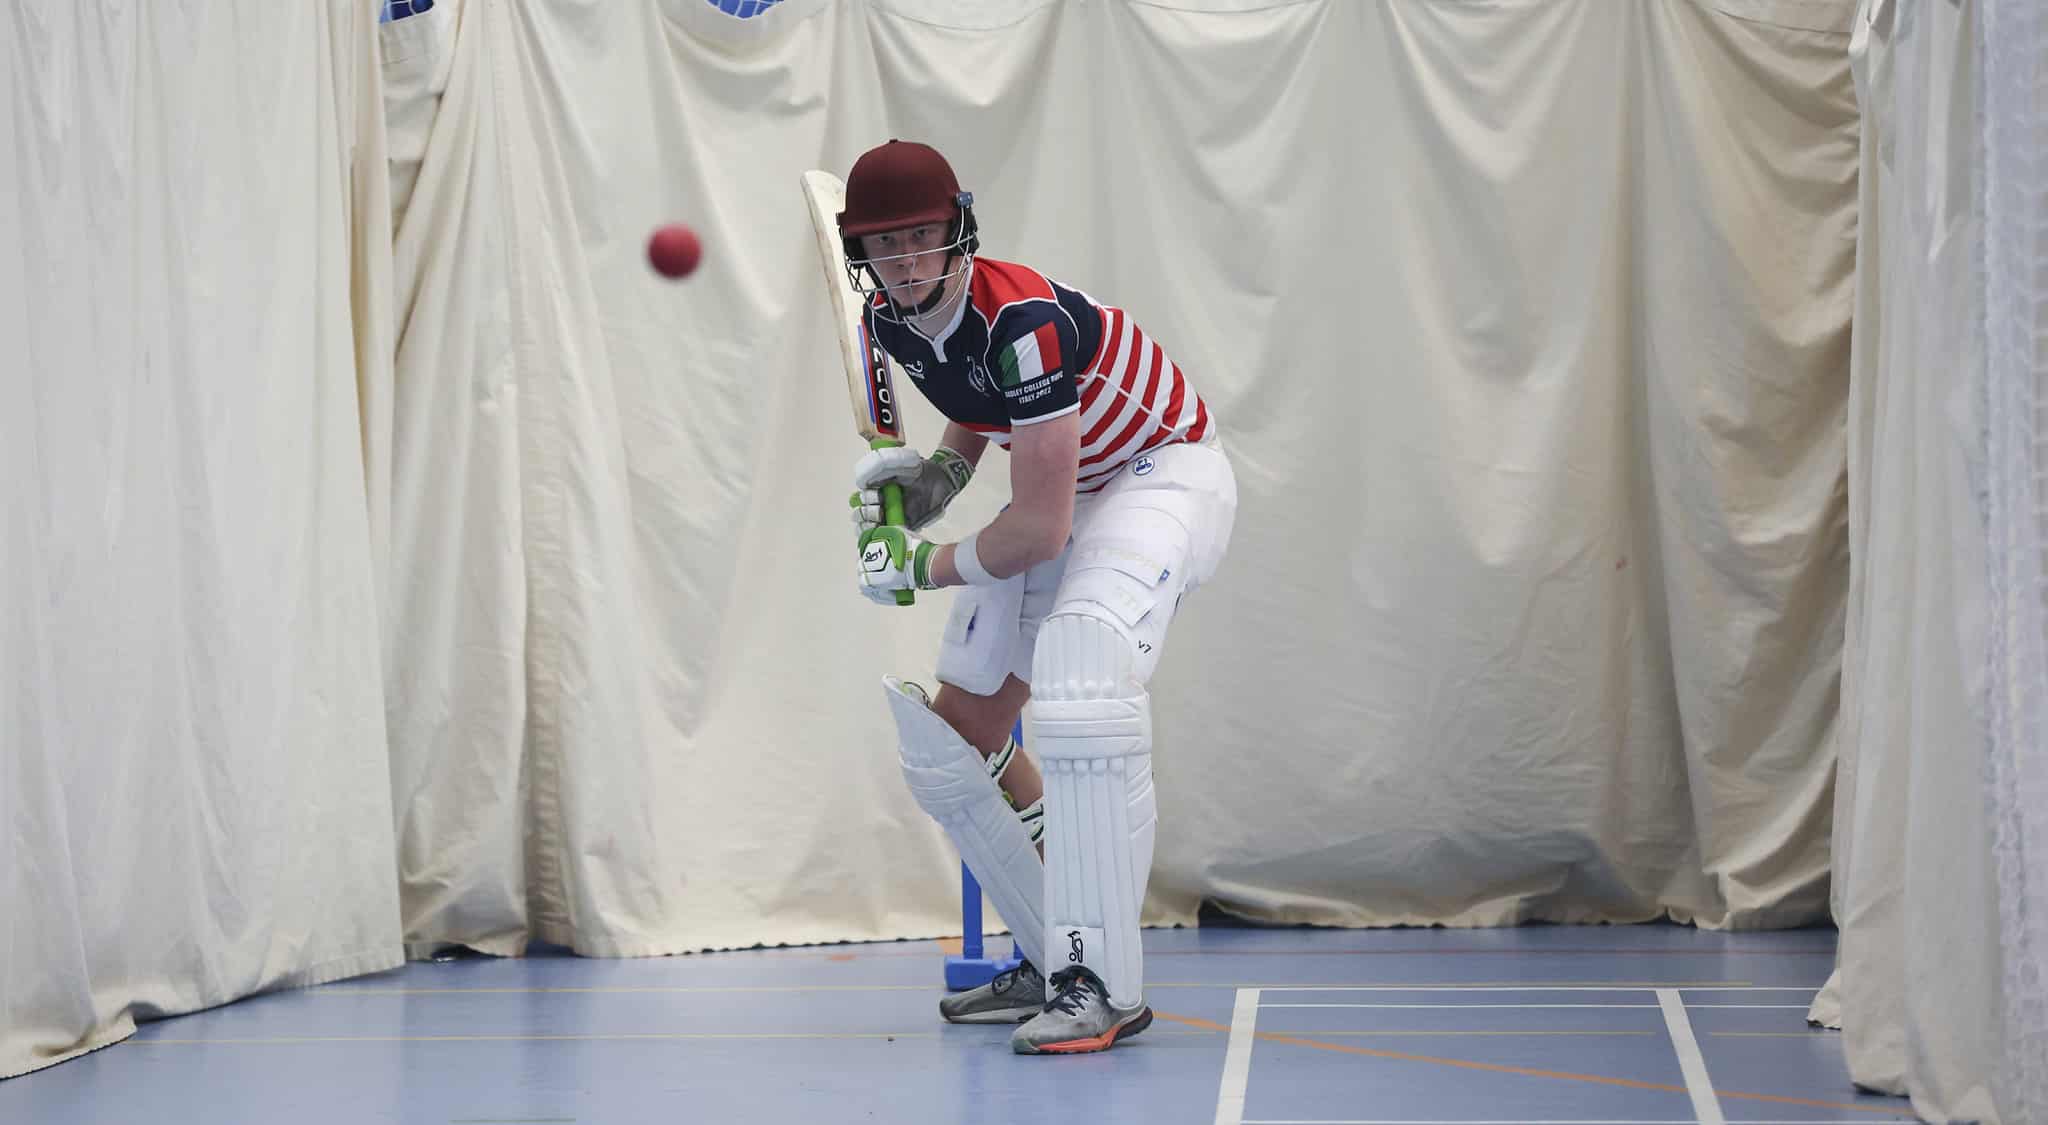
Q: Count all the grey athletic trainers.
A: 2